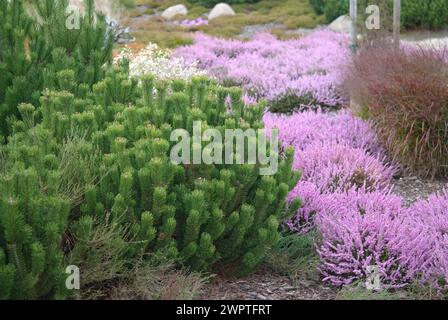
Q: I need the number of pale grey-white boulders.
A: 3